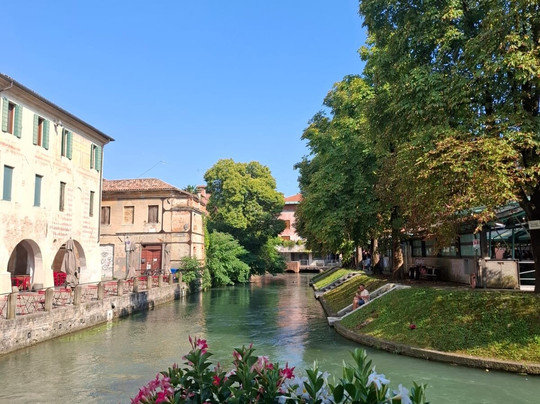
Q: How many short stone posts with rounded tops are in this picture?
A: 10